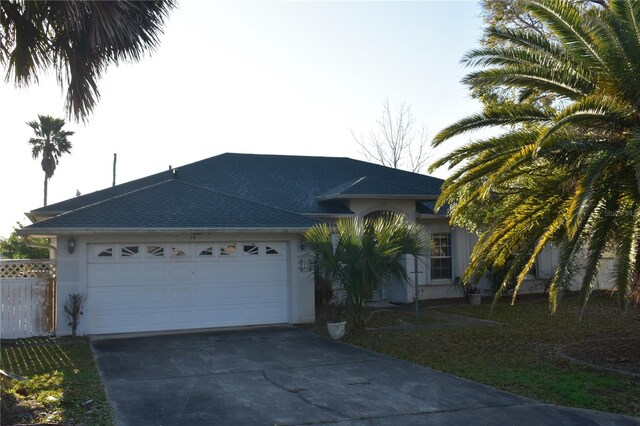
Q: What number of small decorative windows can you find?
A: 8